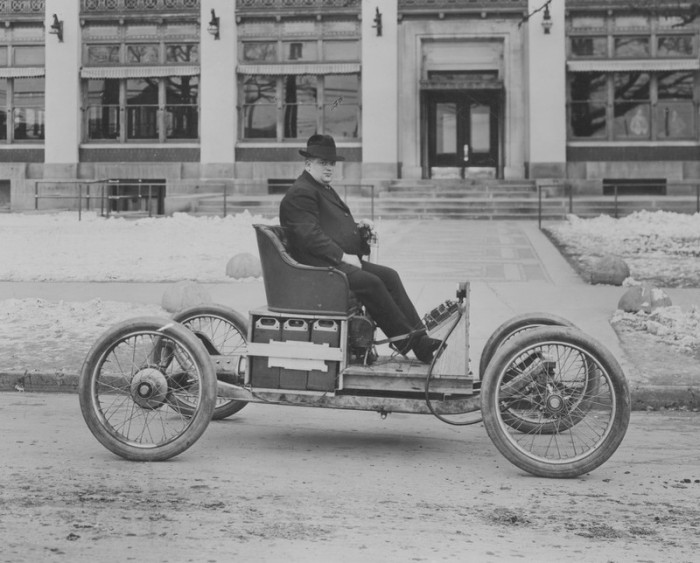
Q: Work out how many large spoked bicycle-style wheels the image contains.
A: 4